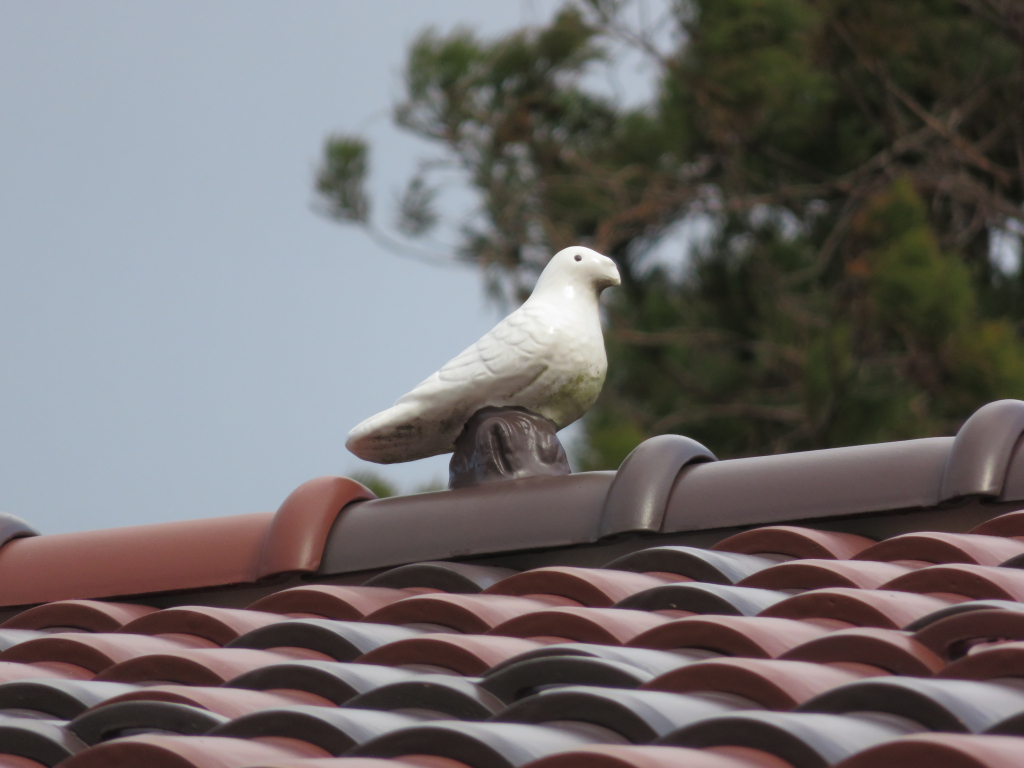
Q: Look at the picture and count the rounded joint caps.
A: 4